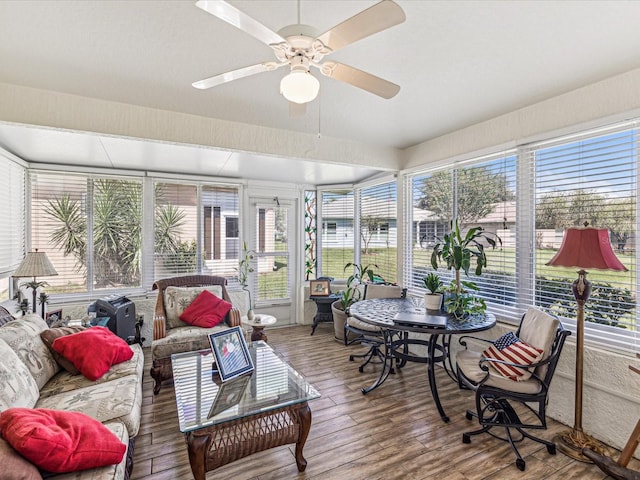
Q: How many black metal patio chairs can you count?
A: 2